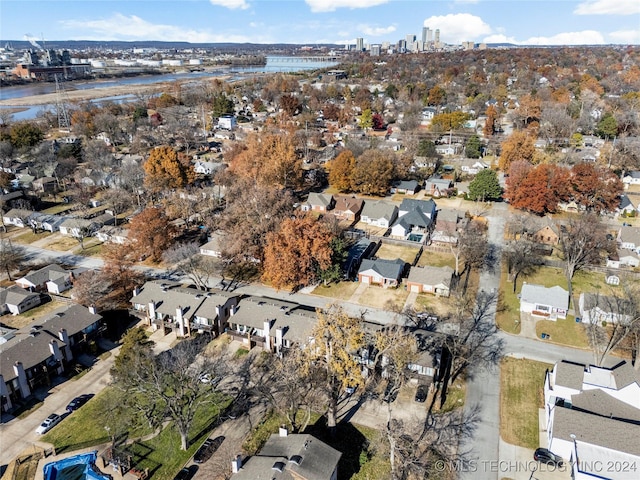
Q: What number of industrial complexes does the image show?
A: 1